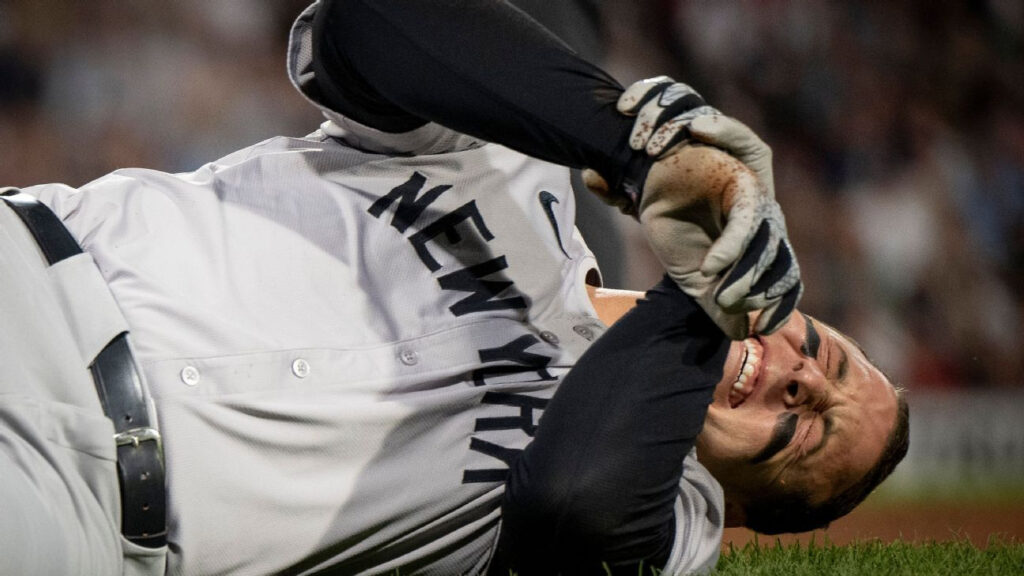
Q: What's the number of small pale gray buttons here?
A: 5